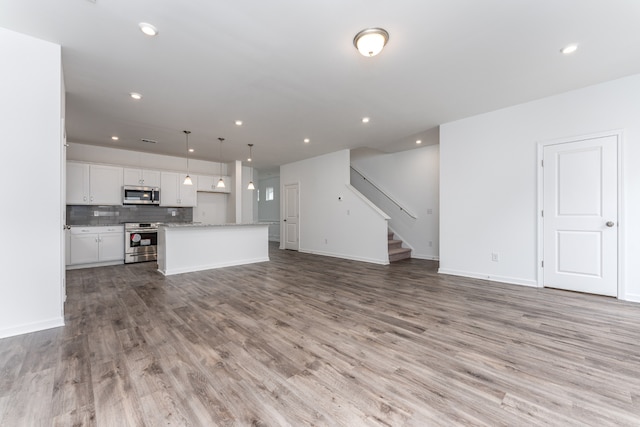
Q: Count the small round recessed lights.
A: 10